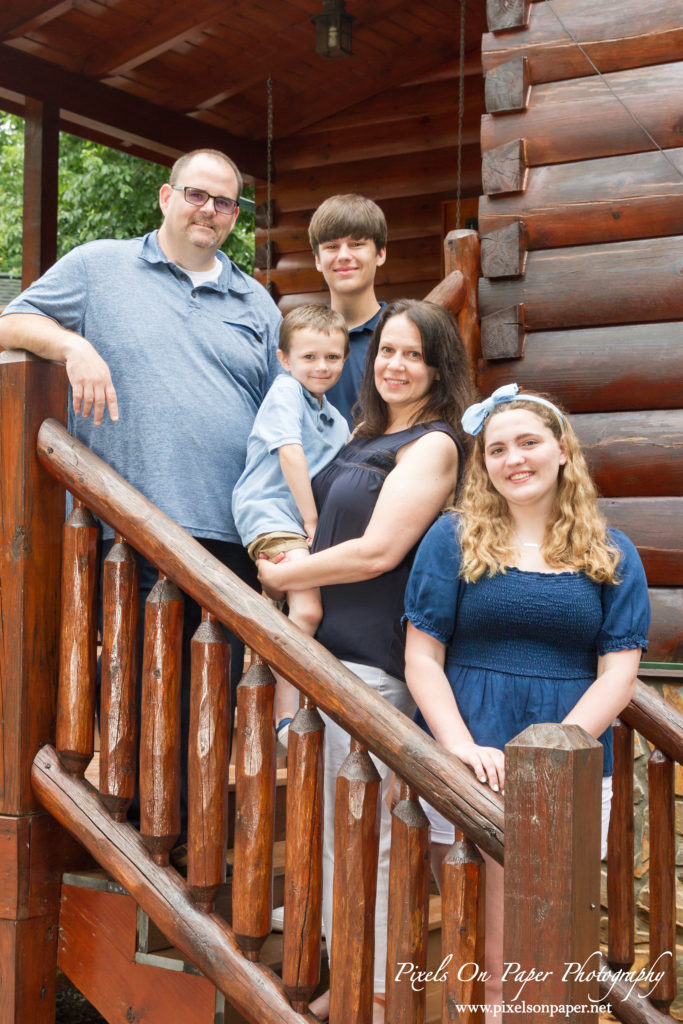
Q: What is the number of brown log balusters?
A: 11